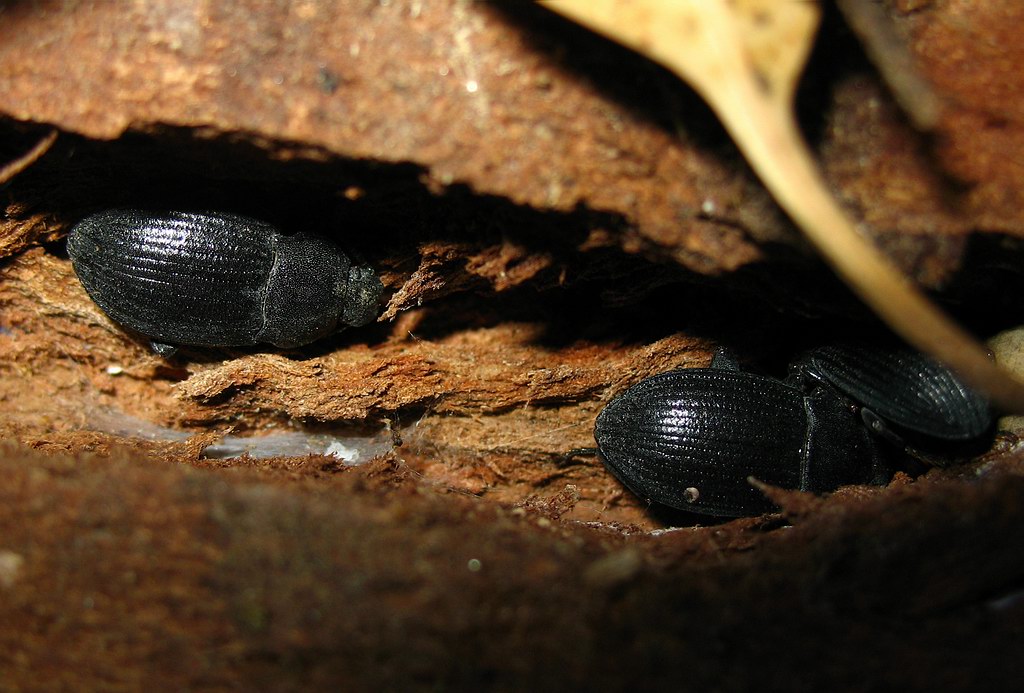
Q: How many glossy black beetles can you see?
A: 3